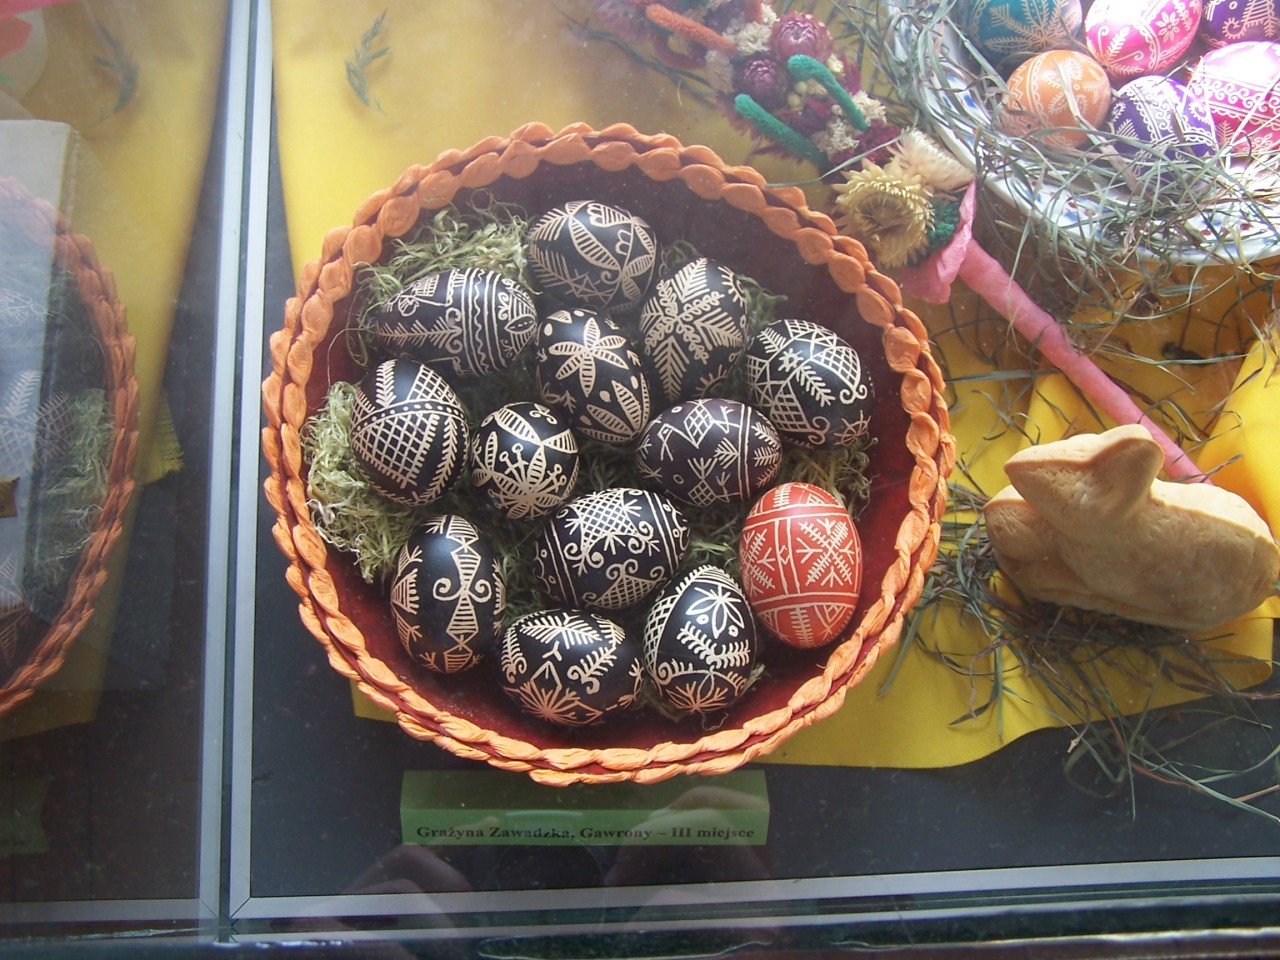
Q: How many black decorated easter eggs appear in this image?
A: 12